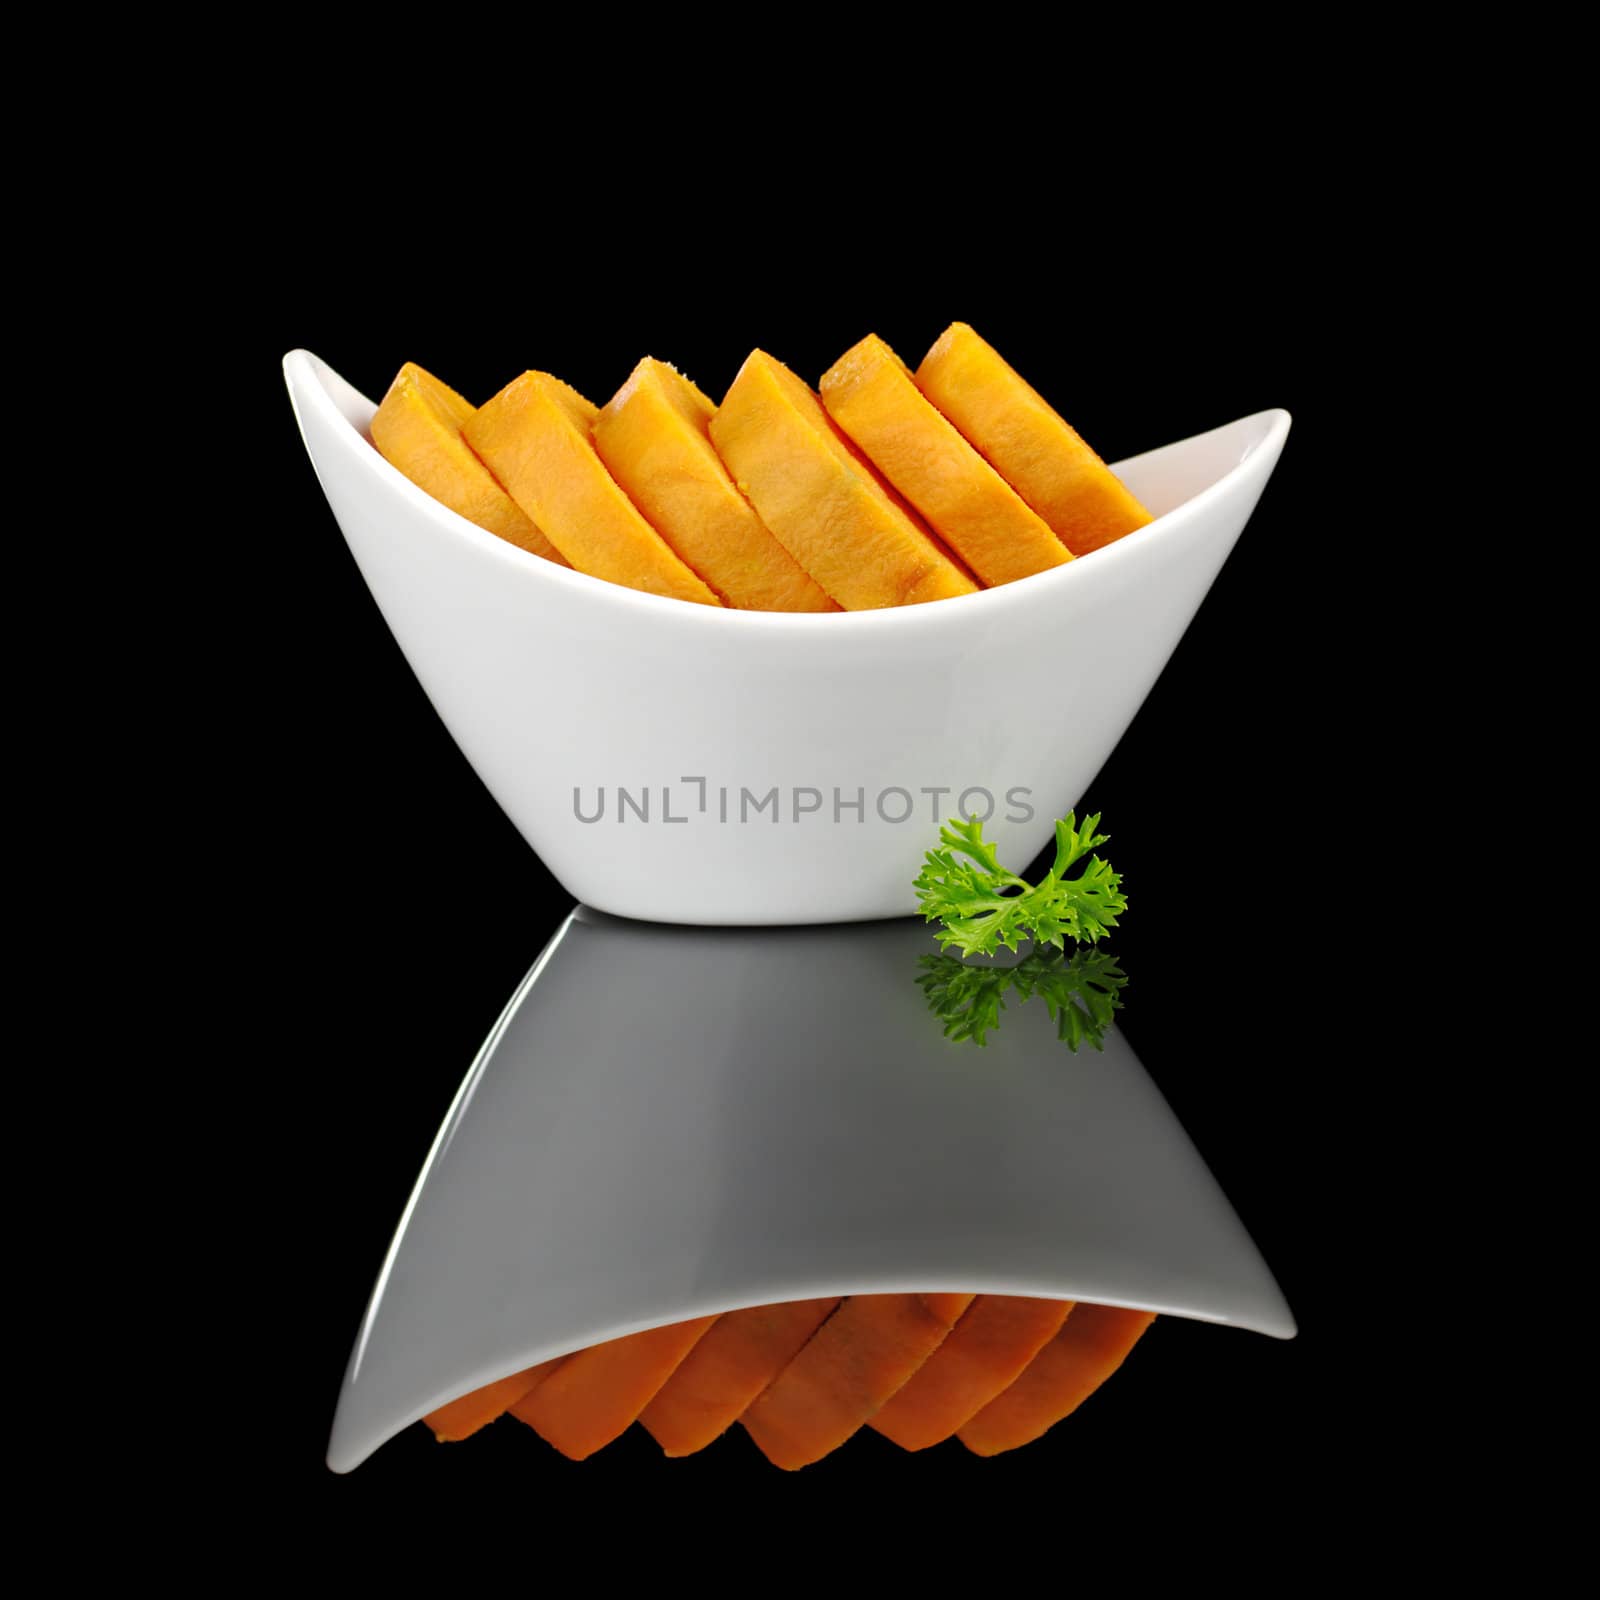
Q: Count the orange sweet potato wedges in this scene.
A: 6